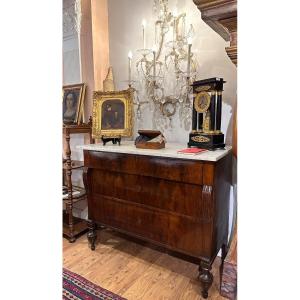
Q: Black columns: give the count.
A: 4